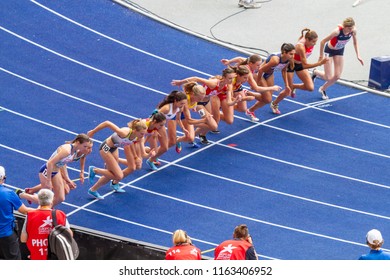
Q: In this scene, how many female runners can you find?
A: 12